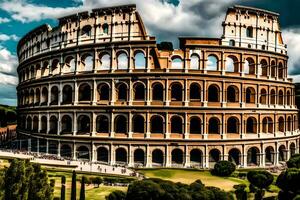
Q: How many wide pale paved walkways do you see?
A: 1